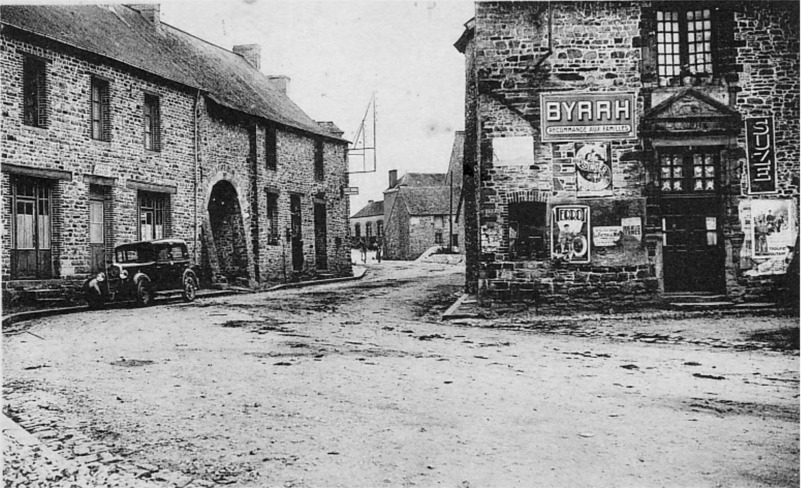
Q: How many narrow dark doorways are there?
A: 2